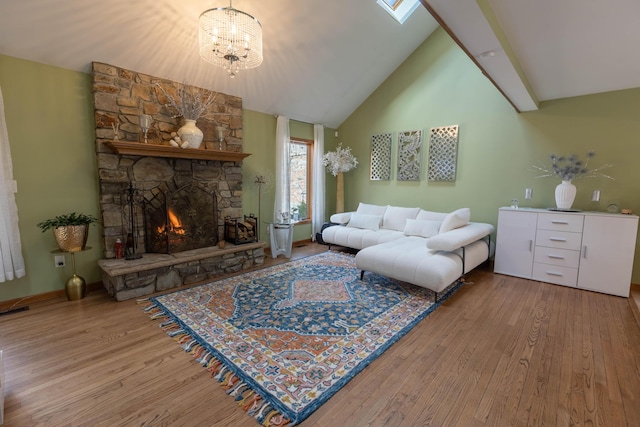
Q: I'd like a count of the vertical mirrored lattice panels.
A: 3